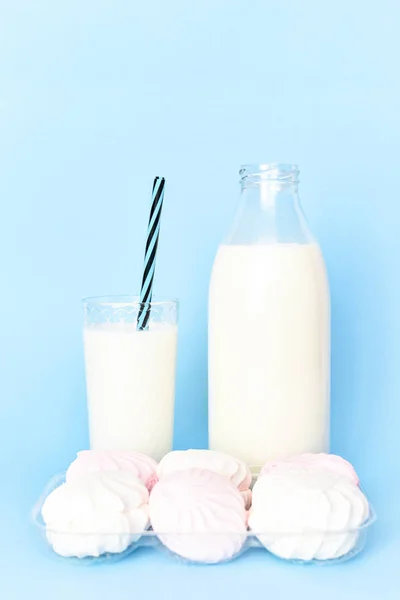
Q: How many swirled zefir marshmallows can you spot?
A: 6